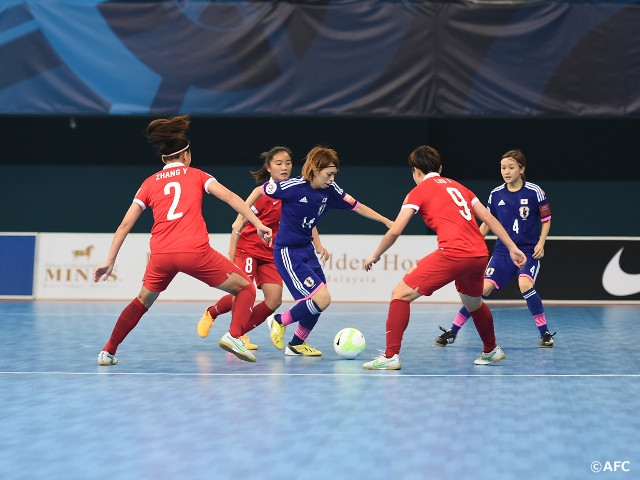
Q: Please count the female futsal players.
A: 5